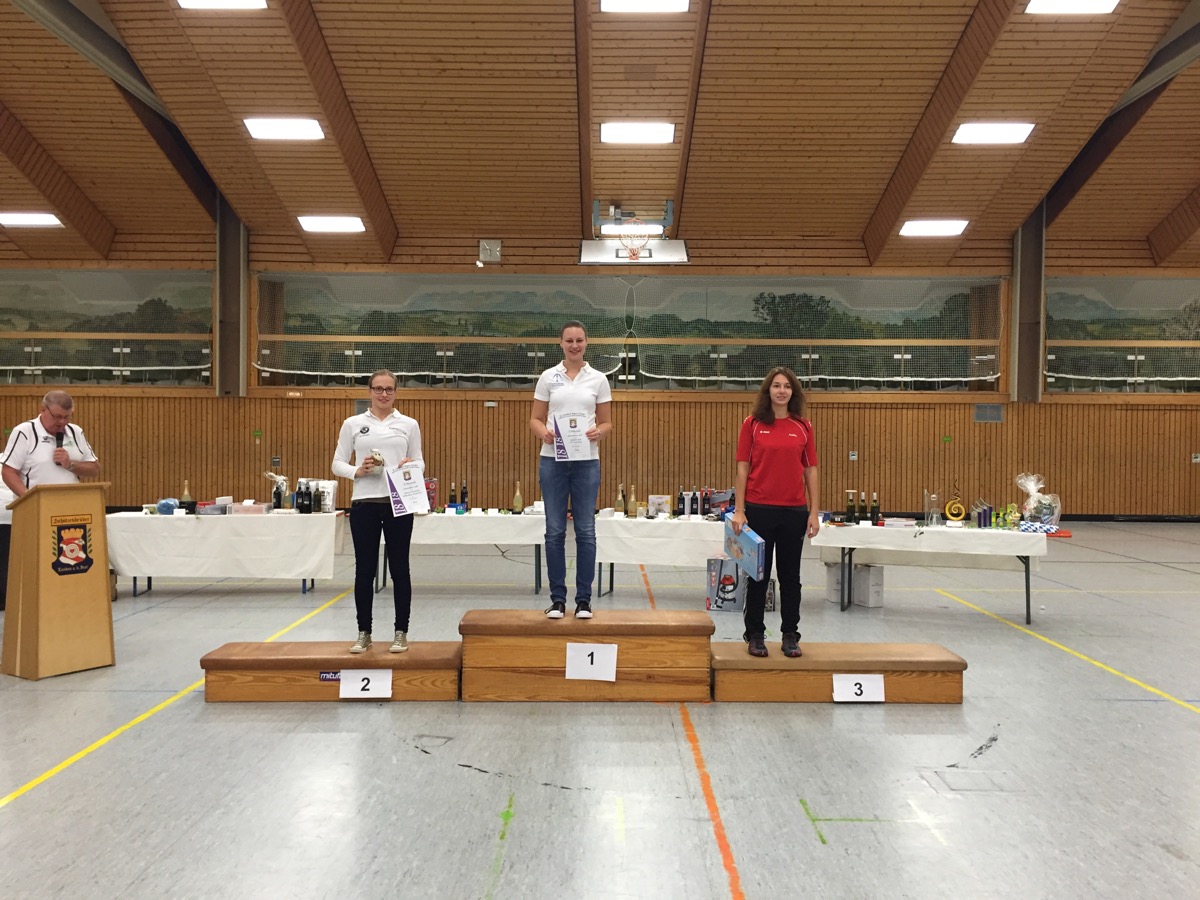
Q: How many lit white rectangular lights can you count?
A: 10